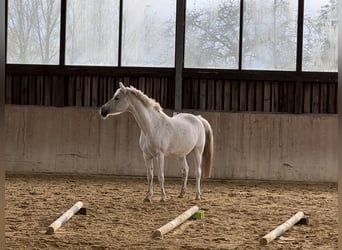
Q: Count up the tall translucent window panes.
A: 6